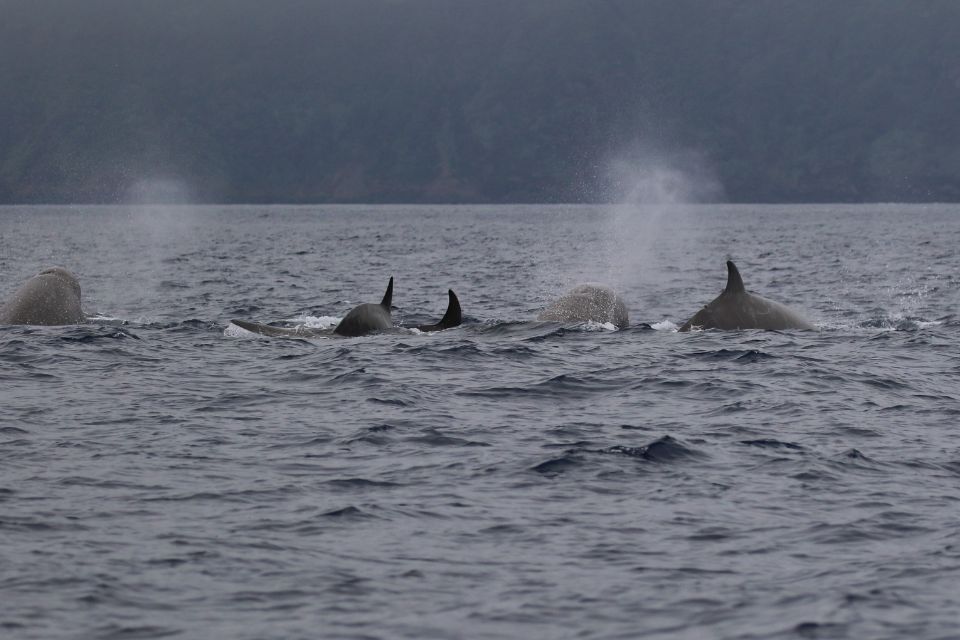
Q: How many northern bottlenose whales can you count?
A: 5